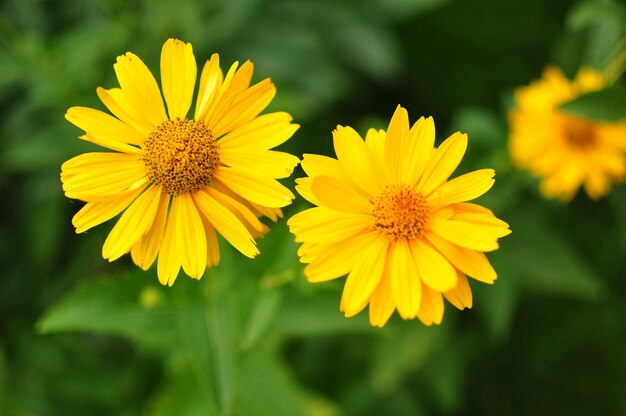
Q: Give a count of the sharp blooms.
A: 2